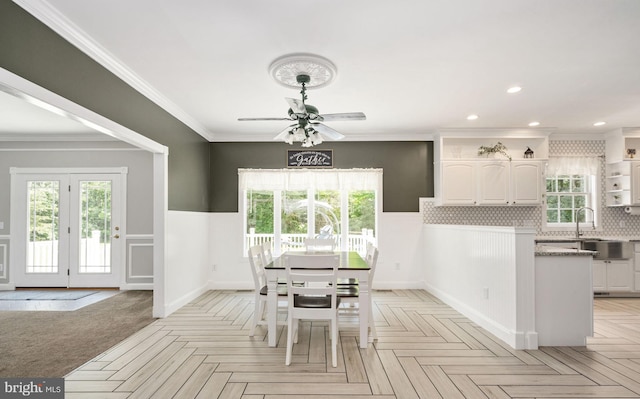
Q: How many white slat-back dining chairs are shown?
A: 6